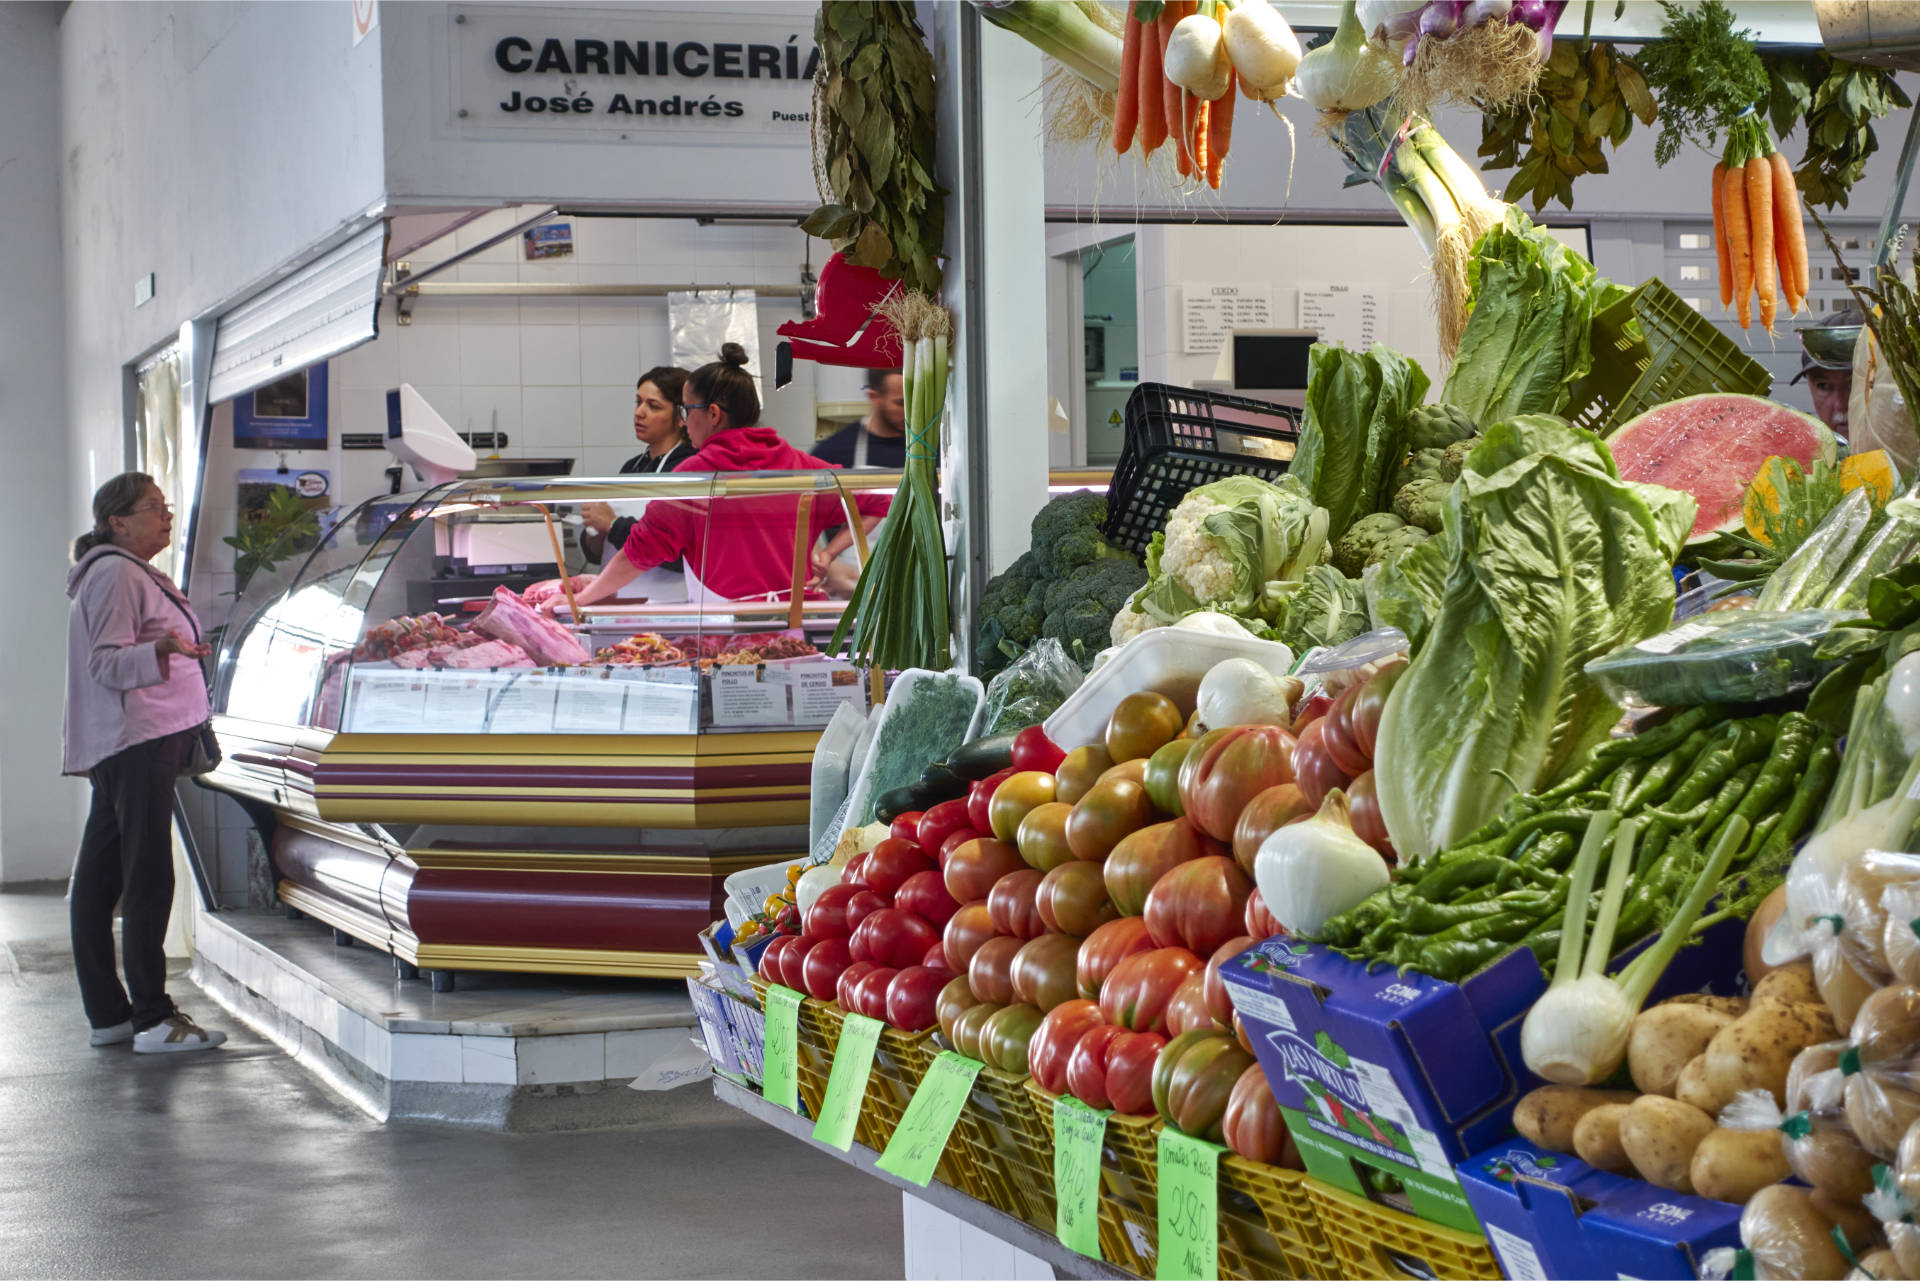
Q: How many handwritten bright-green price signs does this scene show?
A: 5